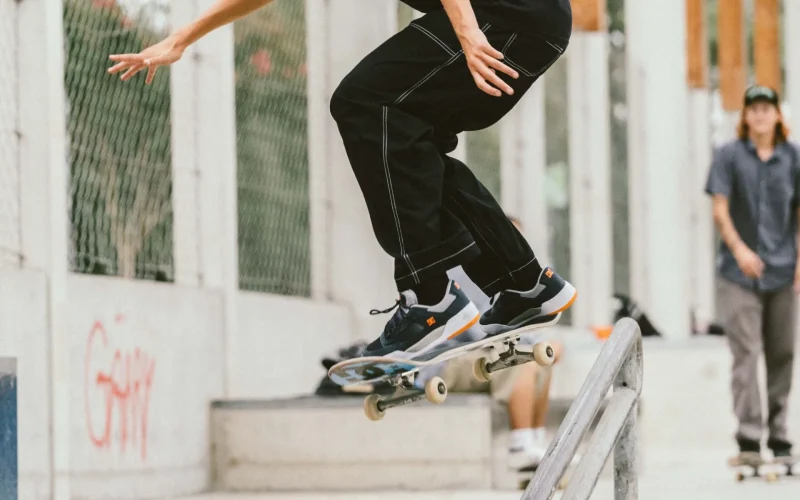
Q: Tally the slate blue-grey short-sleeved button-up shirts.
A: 1